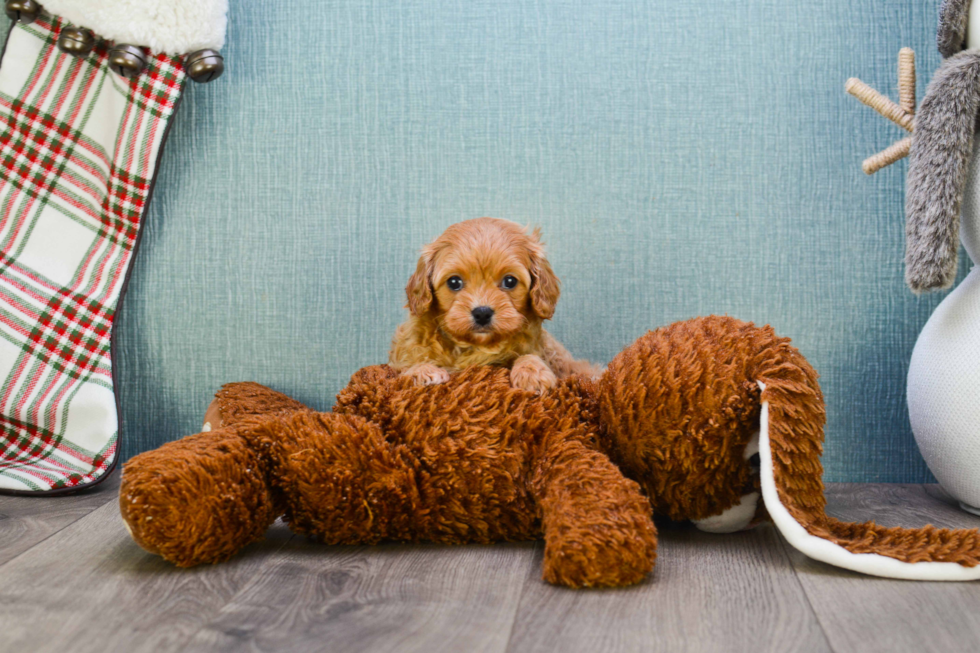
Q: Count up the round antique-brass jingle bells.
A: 4